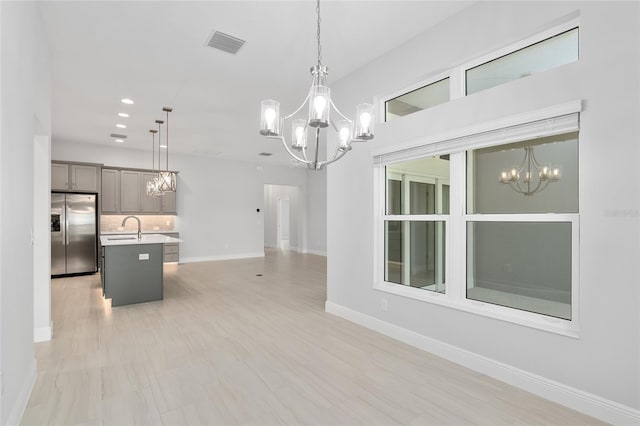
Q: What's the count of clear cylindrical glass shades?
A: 5